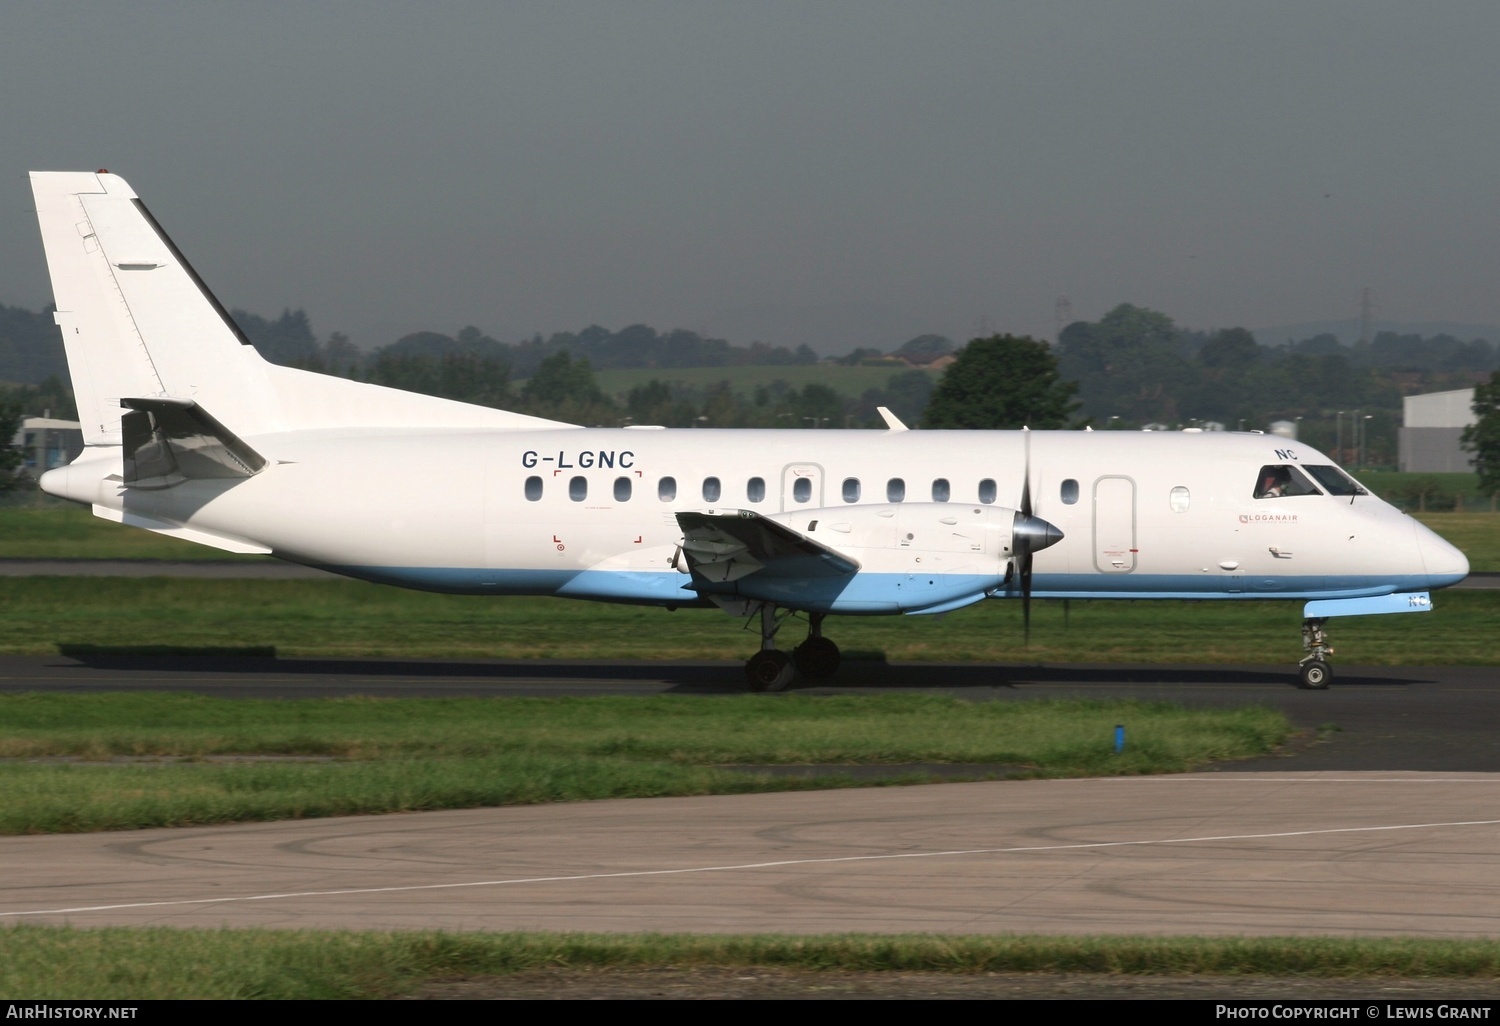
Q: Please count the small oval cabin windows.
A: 13